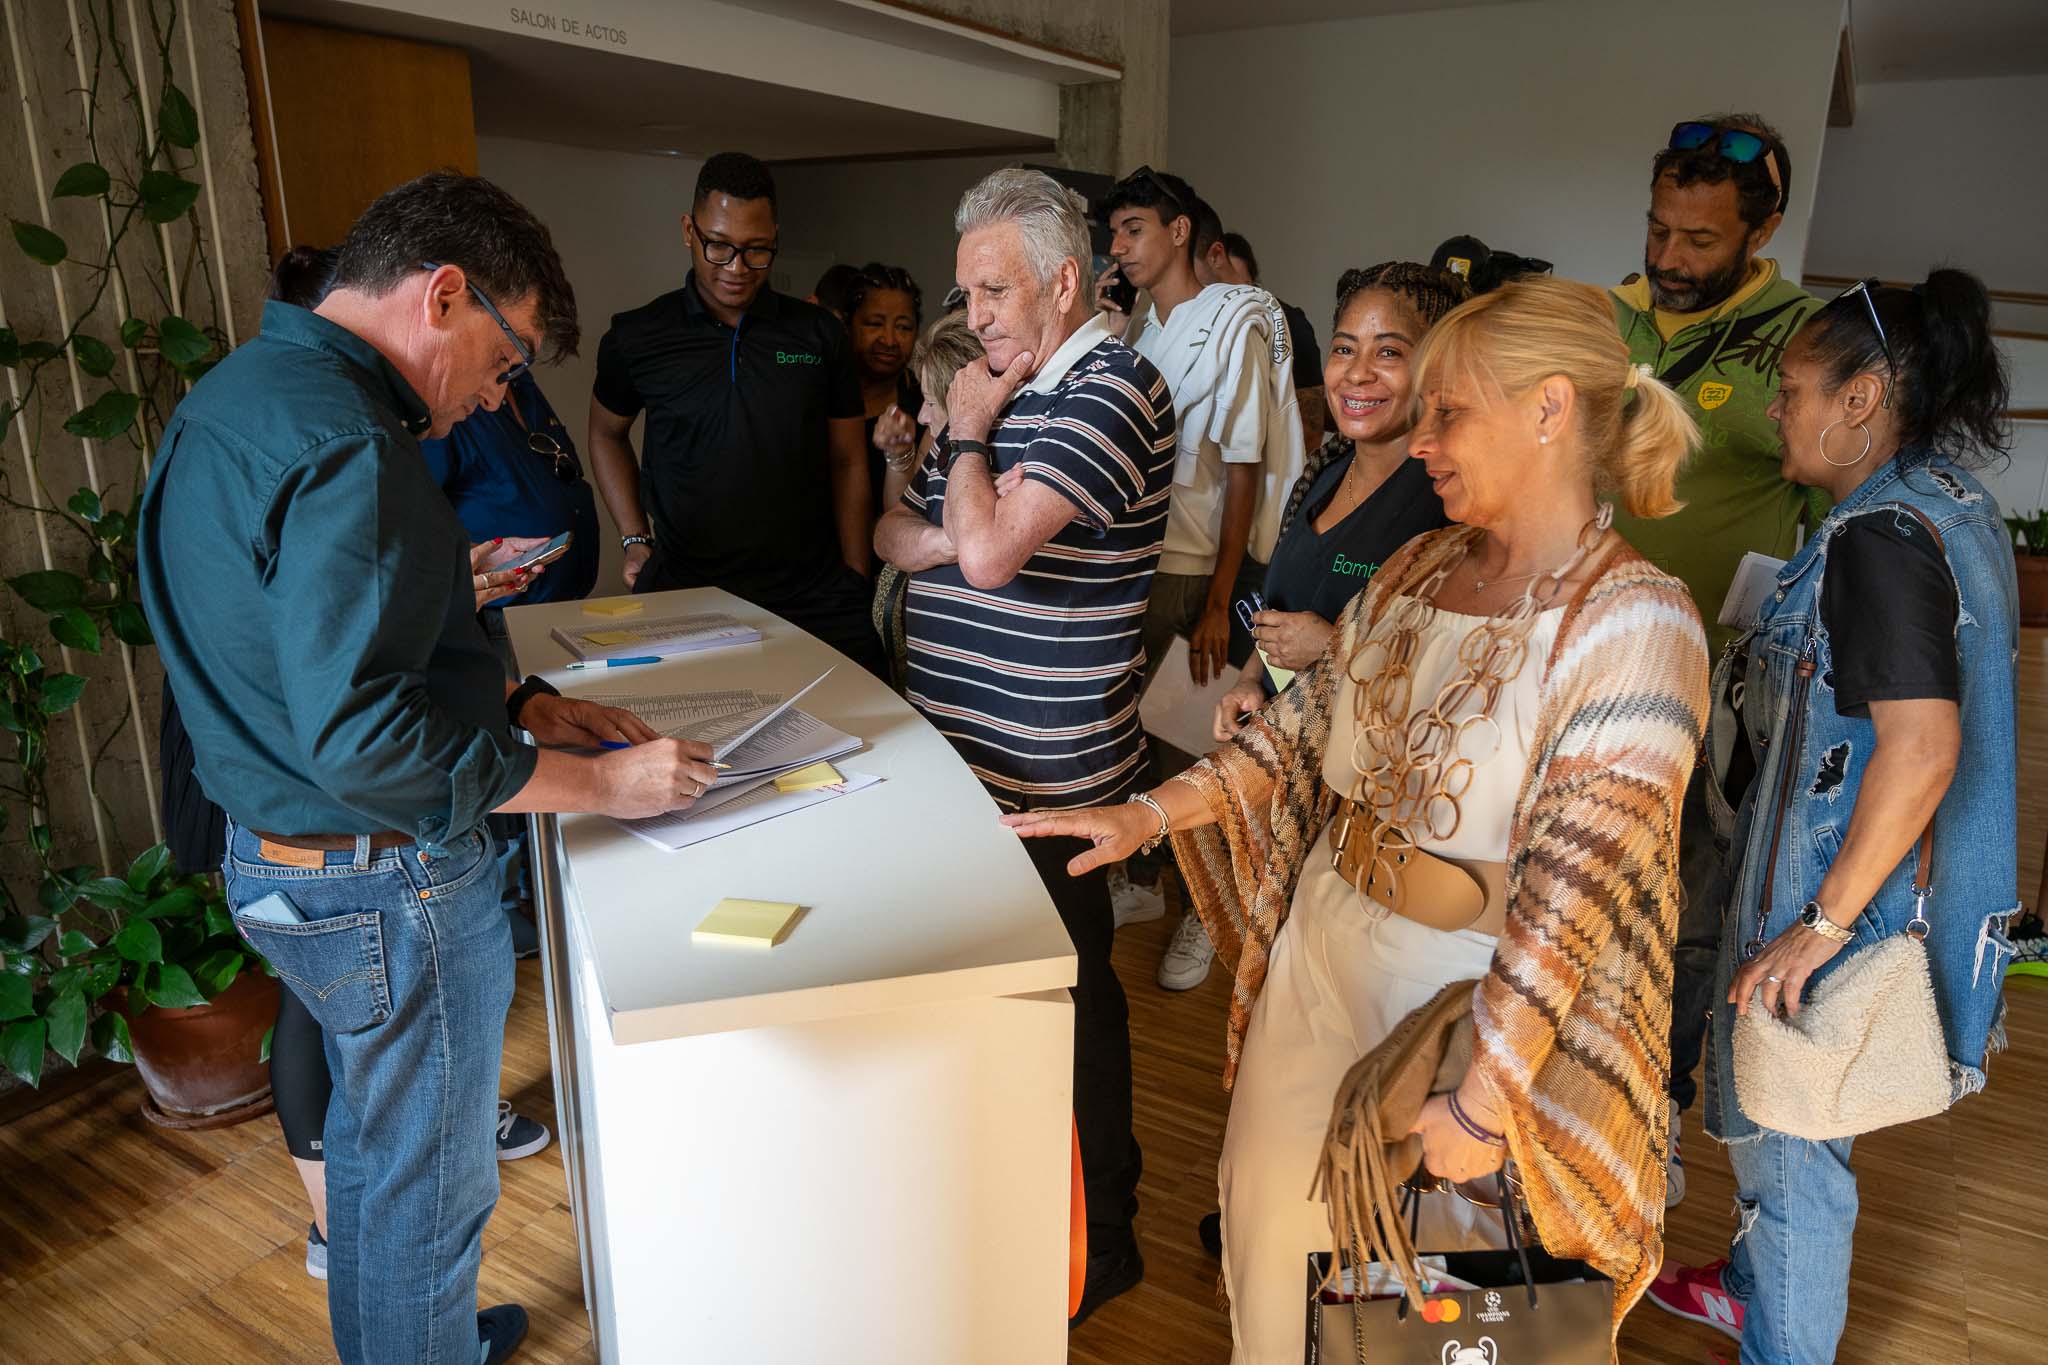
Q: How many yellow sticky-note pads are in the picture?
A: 4